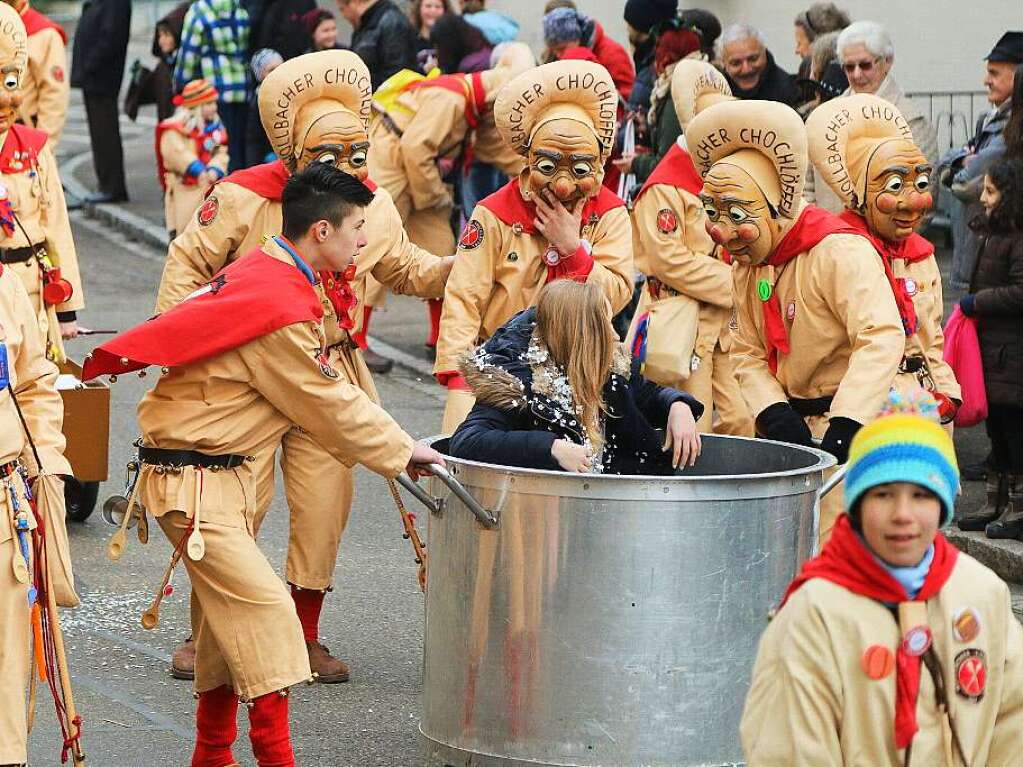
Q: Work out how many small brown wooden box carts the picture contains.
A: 1